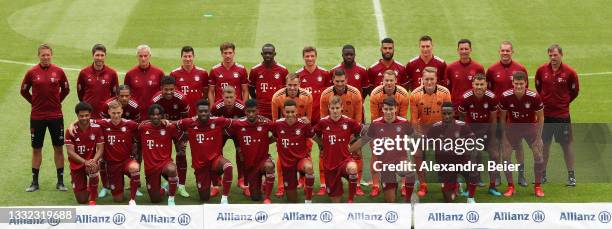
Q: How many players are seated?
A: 9